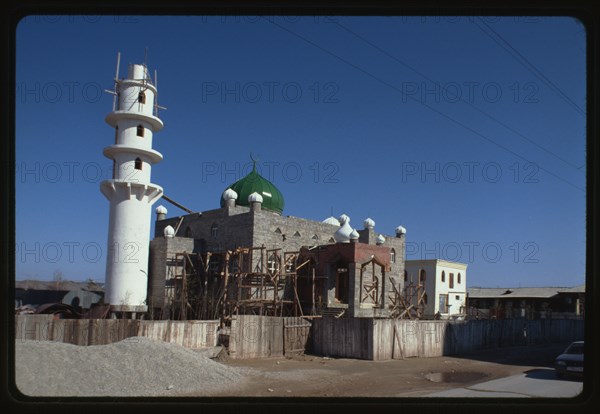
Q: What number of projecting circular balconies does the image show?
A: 3